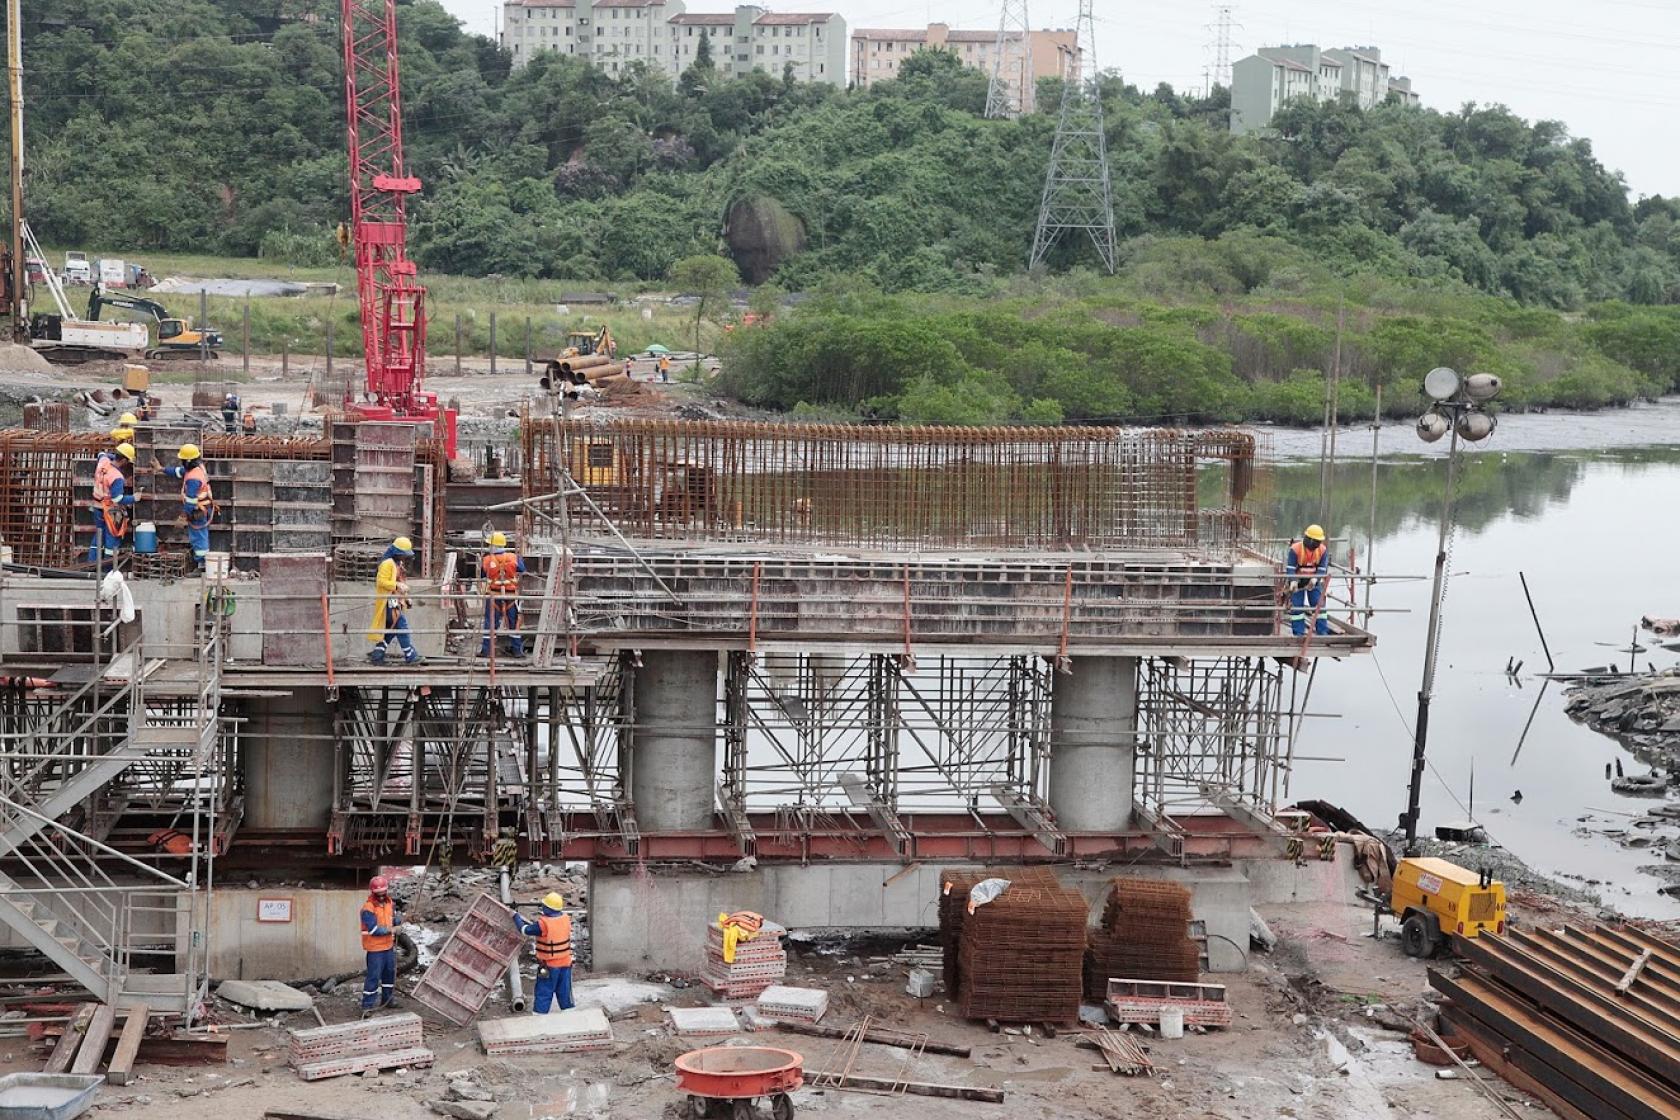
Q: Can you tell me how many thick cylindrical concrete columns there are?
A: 3